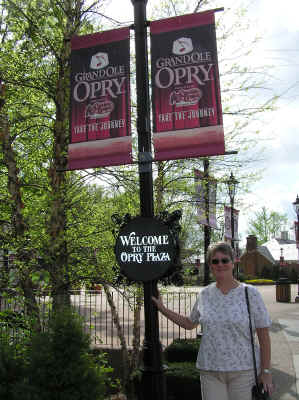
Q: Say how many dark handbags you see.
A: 1